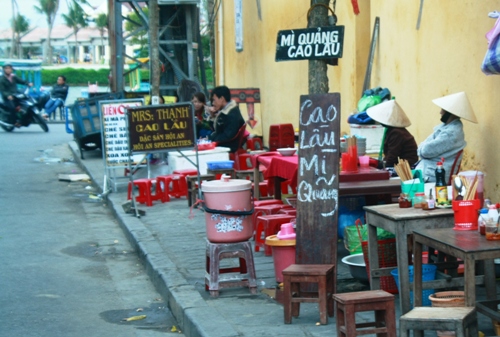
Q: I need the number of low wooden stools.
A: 3